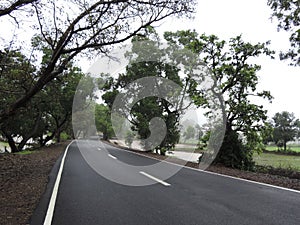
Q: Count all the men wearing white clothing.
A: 0